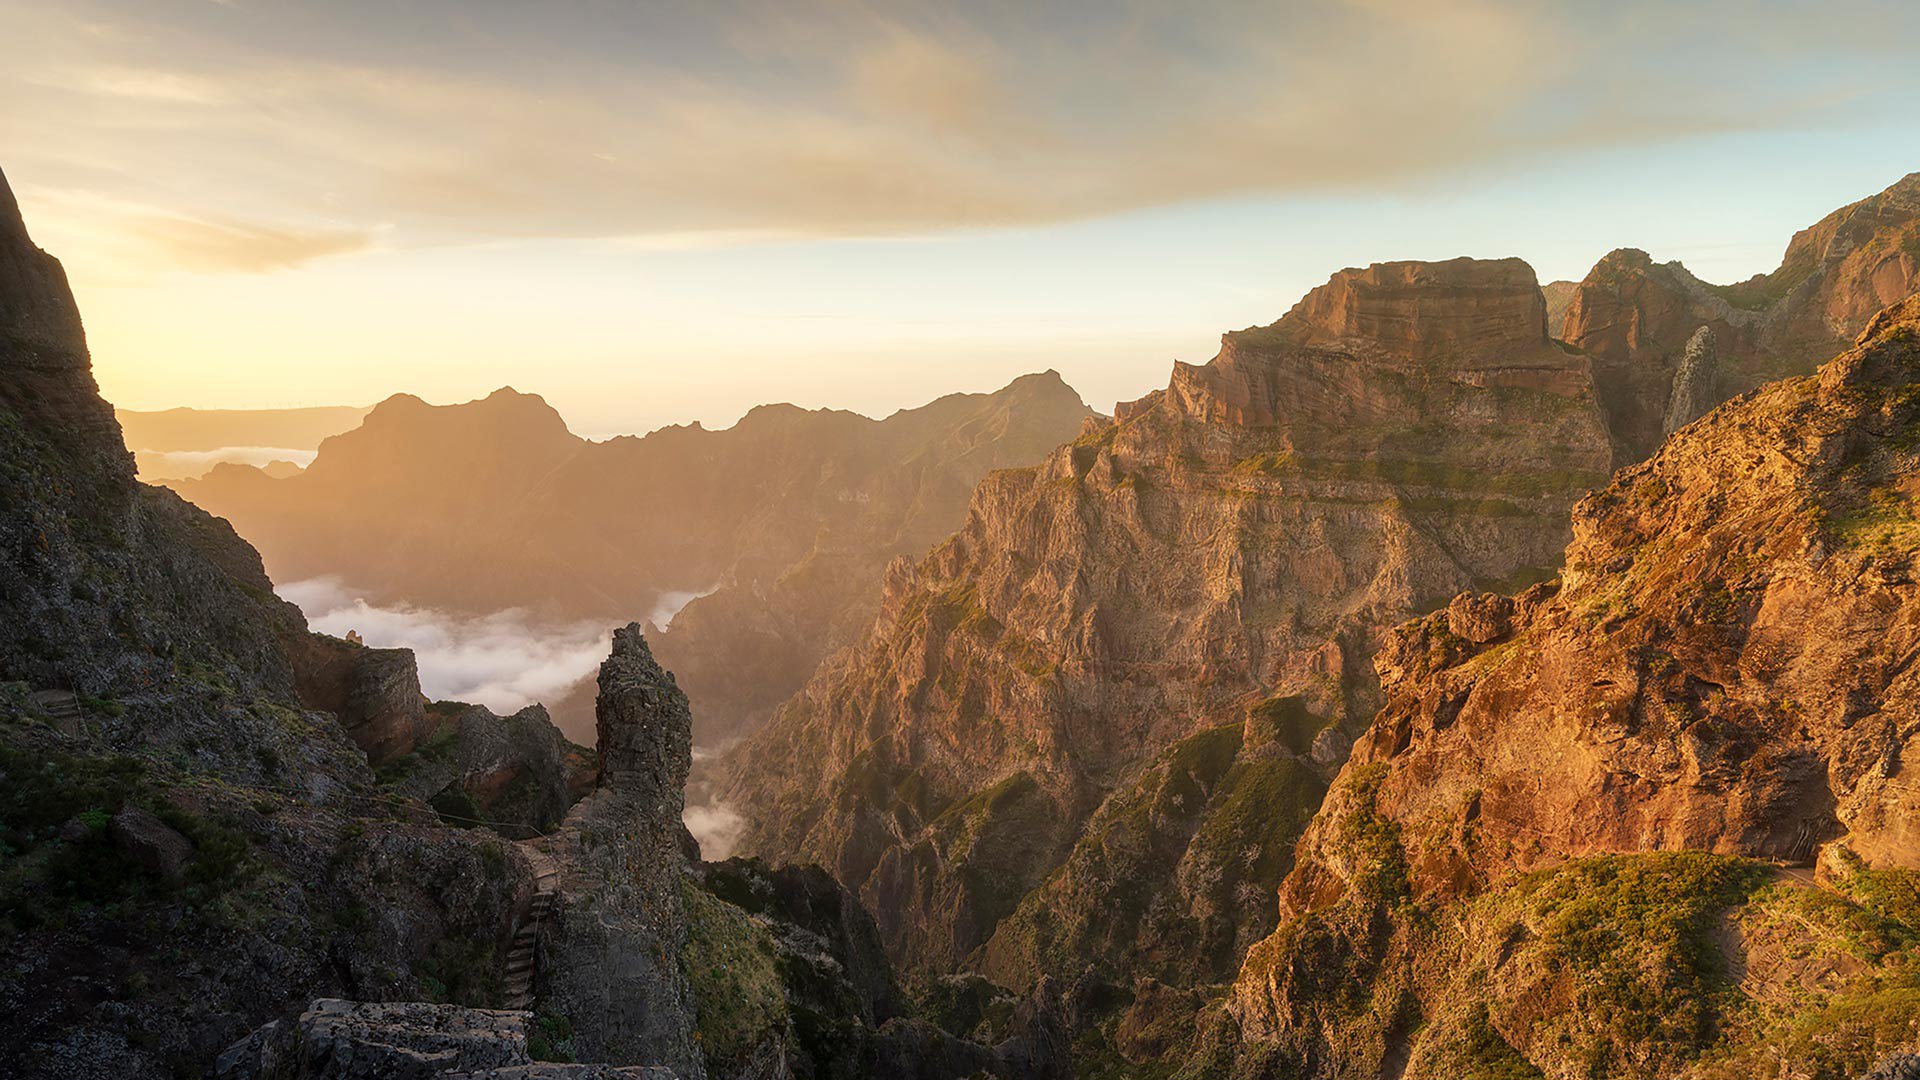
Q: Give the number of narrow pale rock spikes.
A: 1